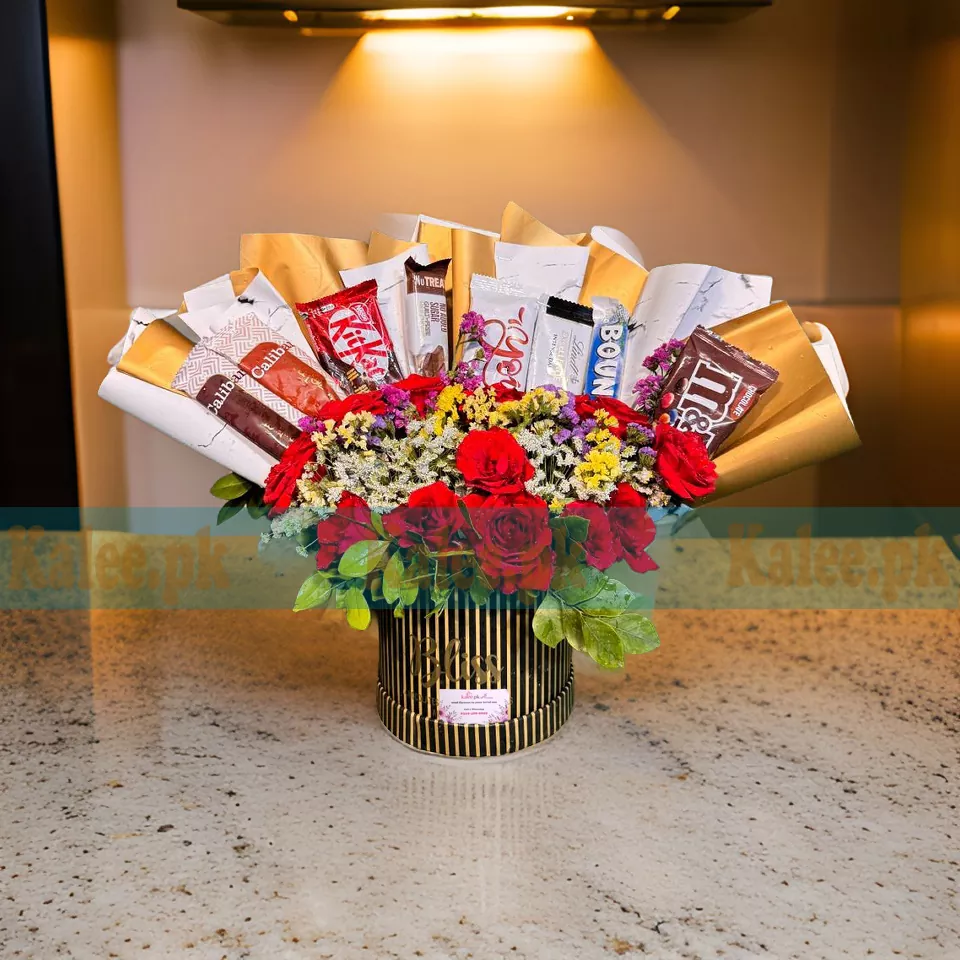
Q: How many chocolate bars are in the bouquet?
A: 8